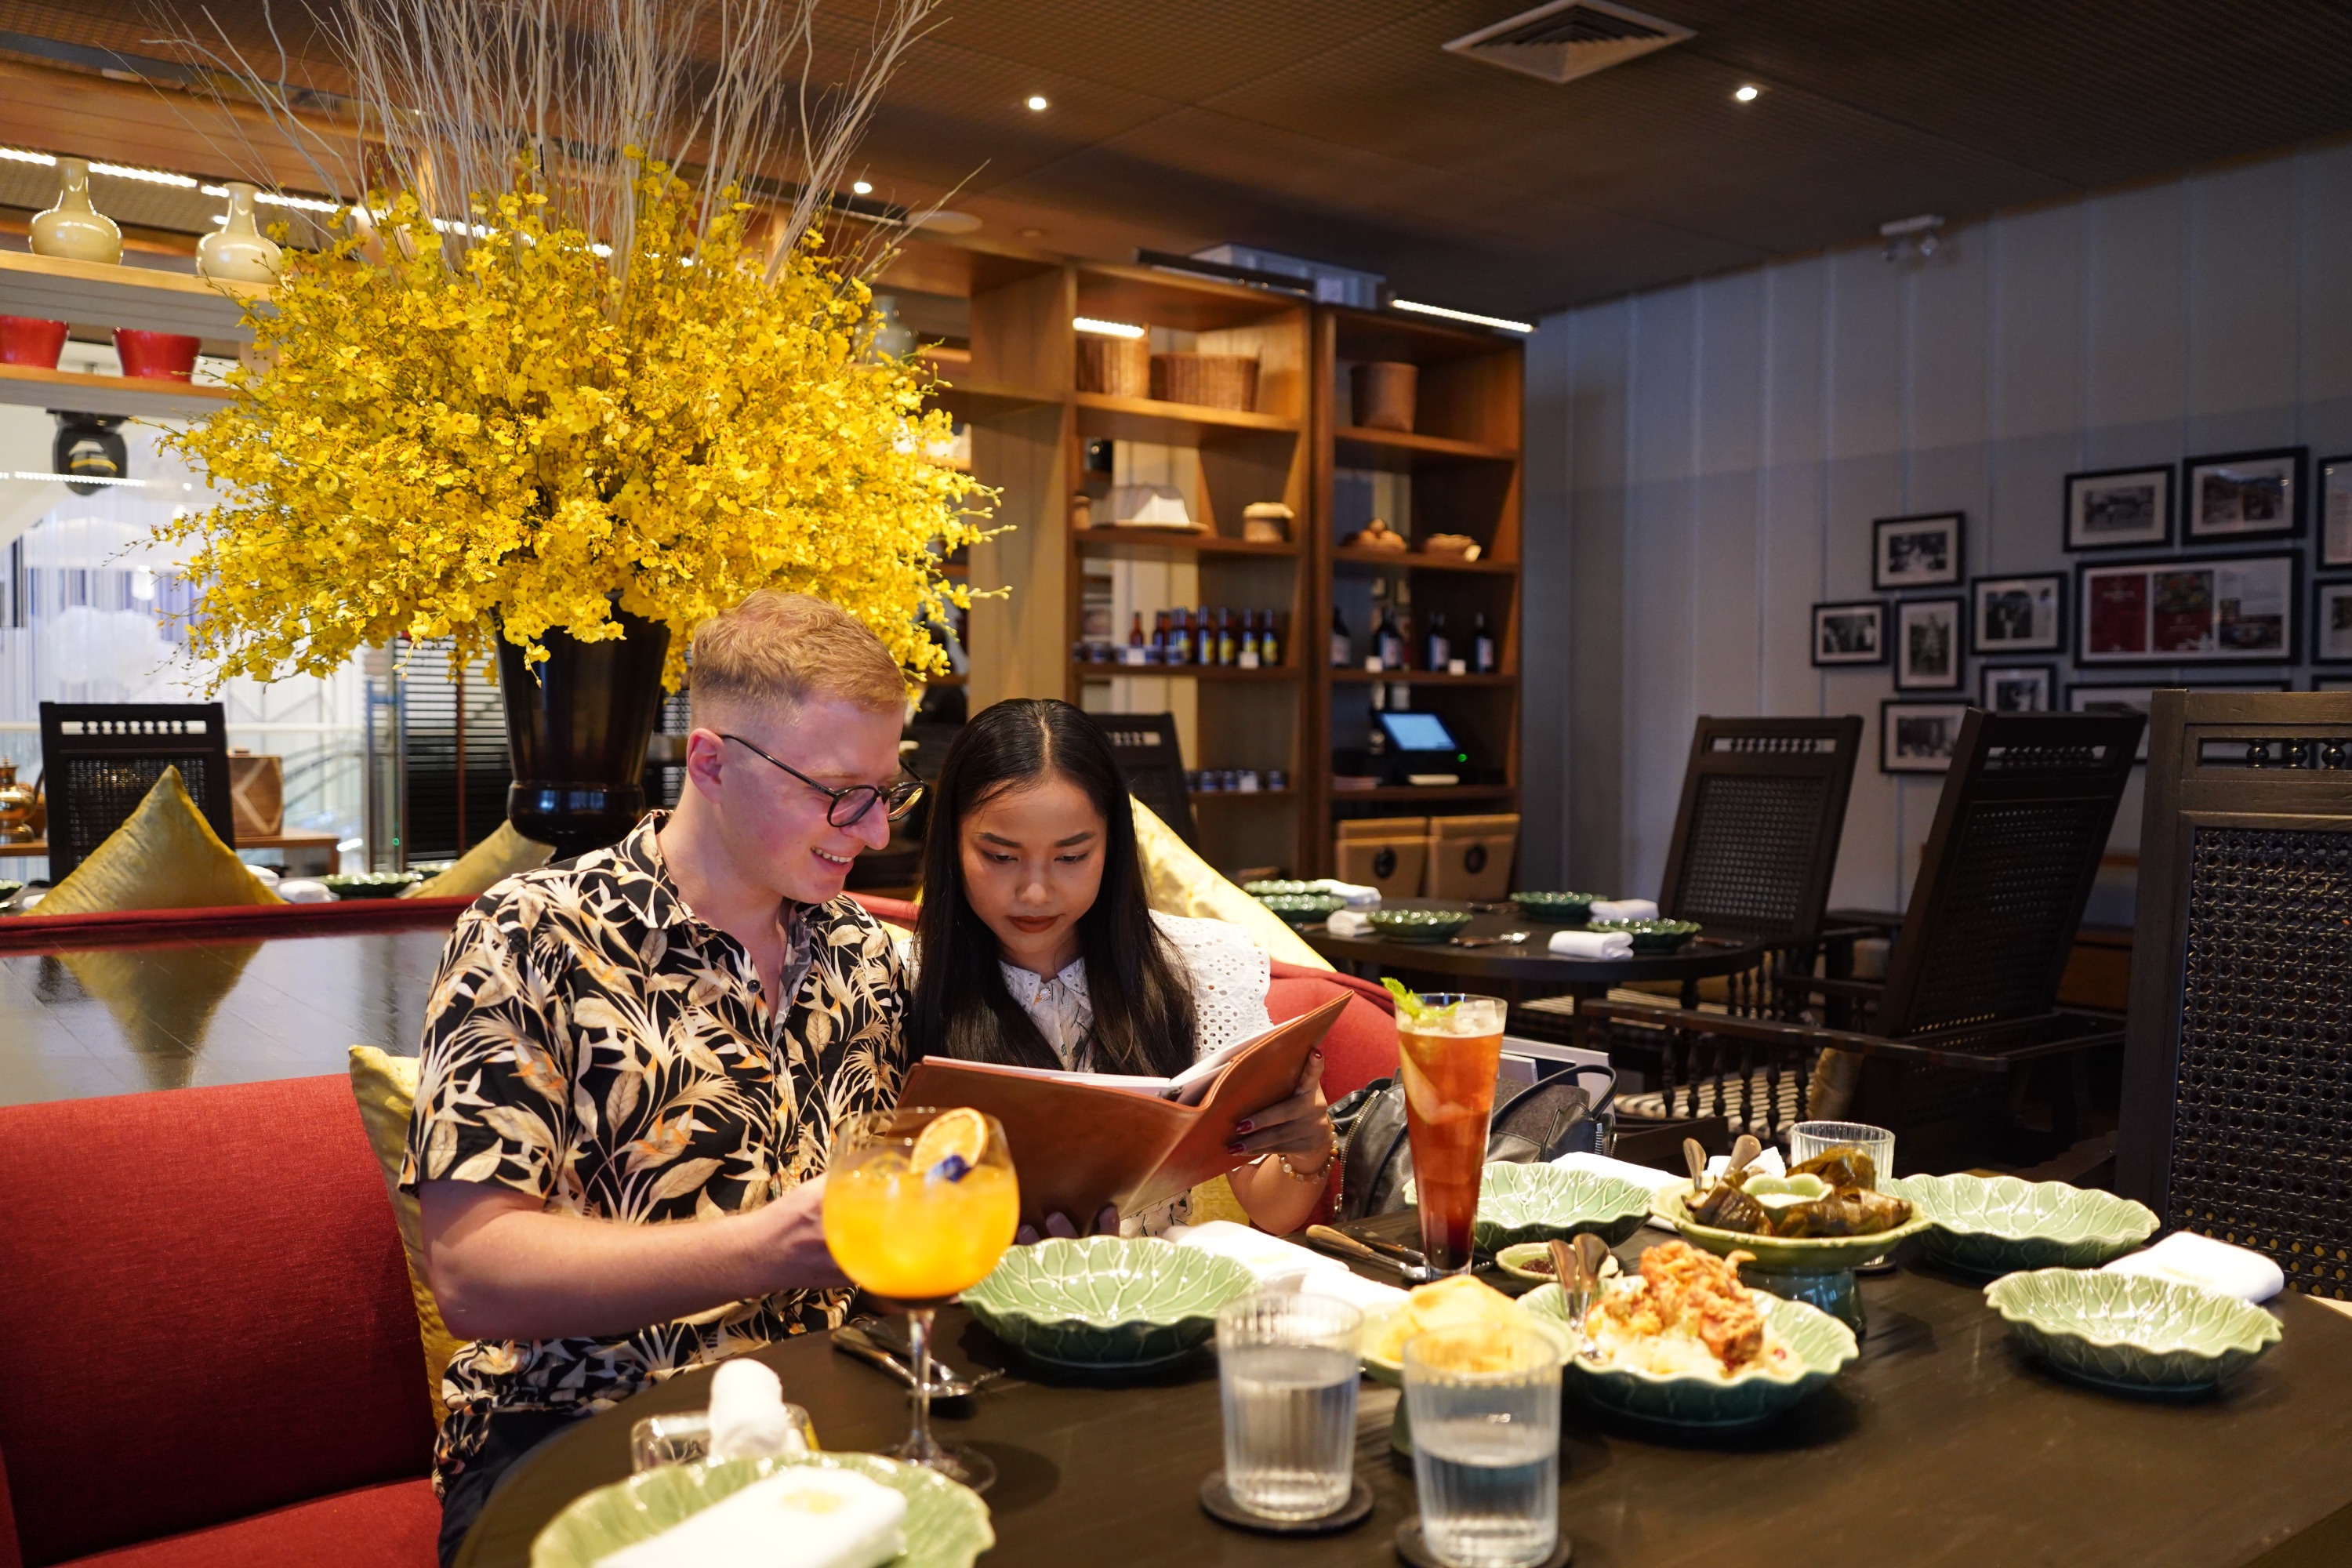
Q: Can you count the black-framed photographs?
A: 13